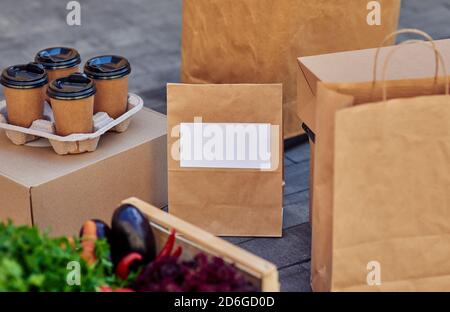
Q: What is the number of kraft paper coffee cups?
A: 4